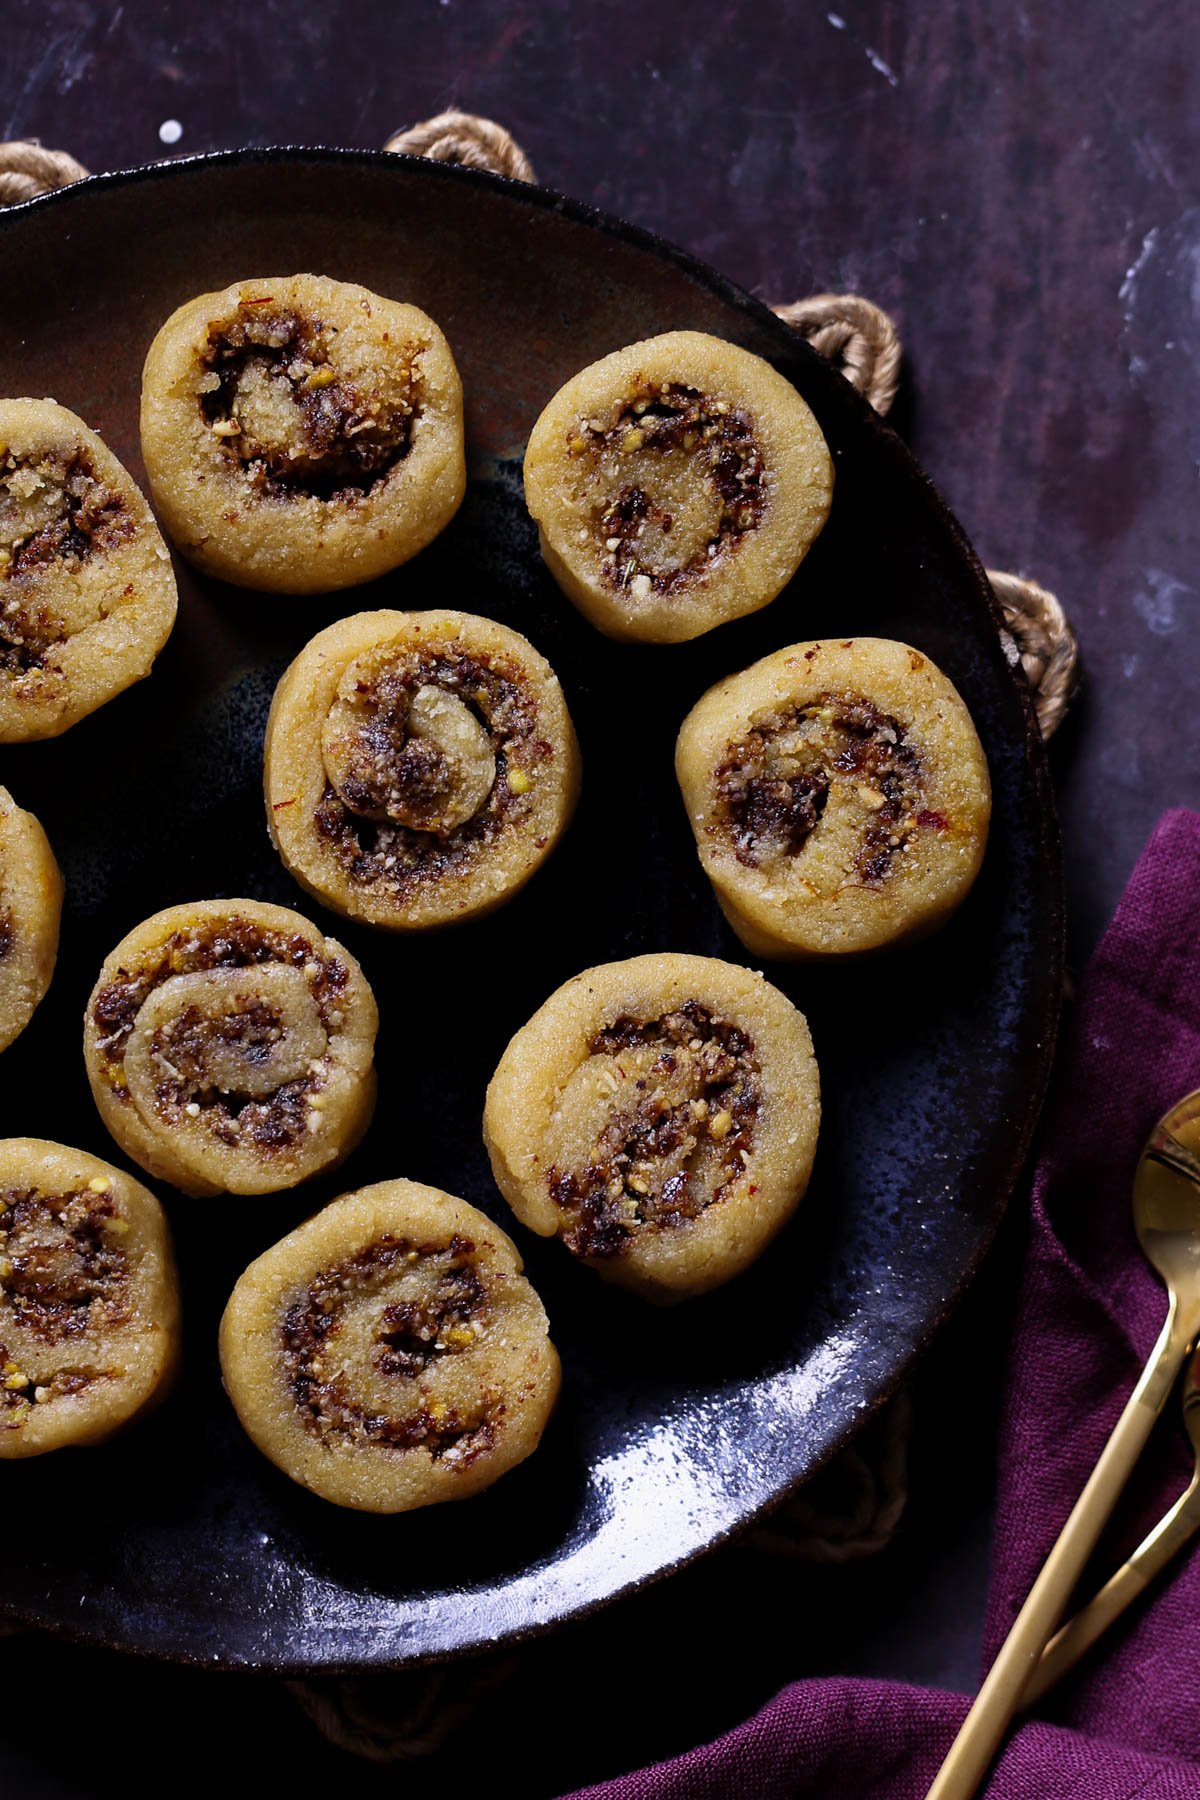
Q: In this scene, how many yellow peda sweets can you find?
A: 10